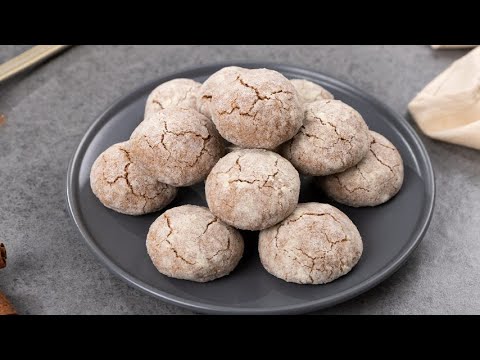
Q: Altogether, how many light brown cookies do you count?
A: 11